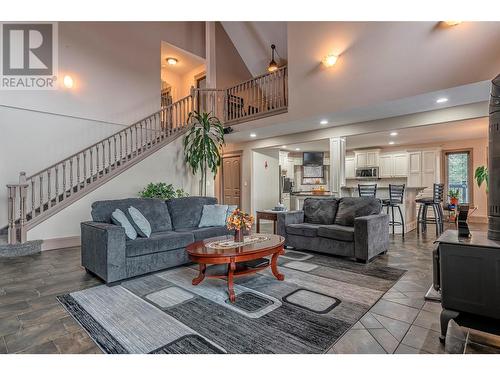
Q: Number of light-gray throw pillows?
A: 4